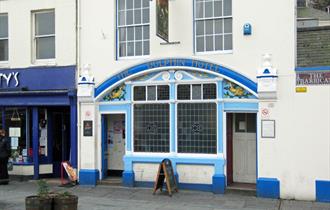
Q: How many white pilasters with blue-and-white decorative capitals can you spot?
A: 2